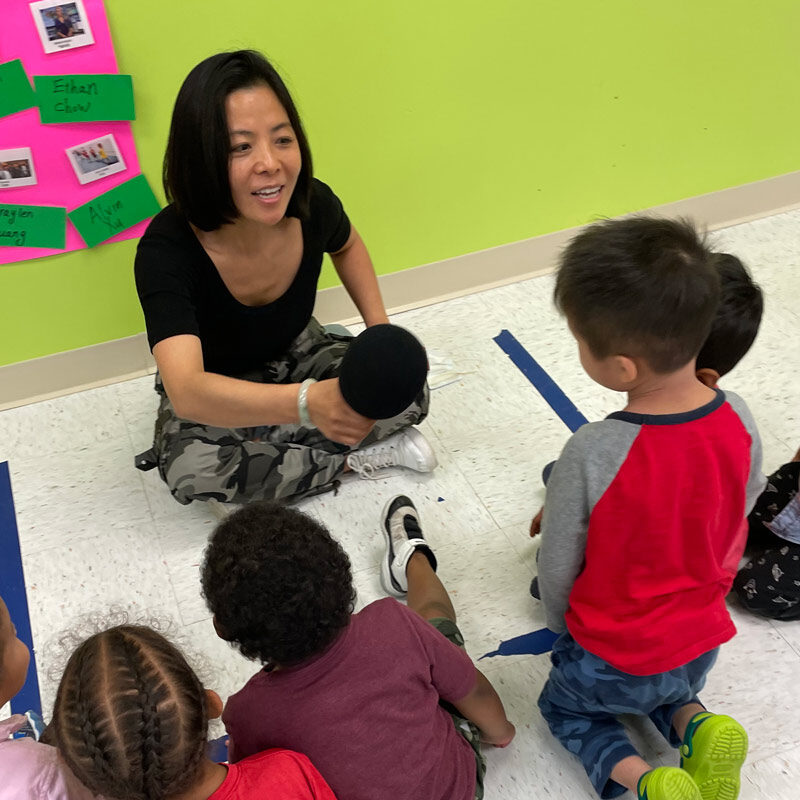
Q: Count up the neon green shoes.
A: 2